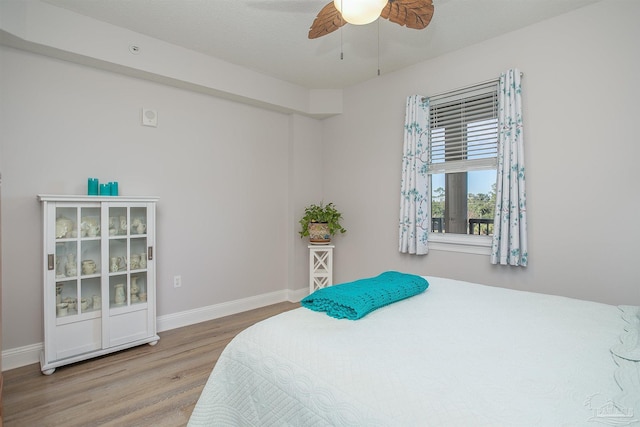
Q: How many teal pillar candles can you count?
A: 3